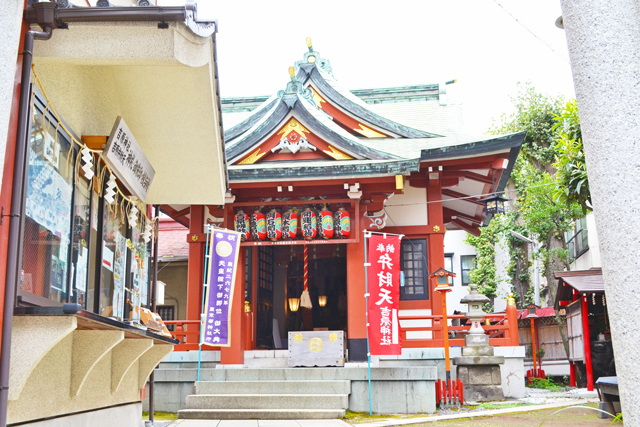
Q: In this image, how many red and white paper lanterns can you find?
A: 7